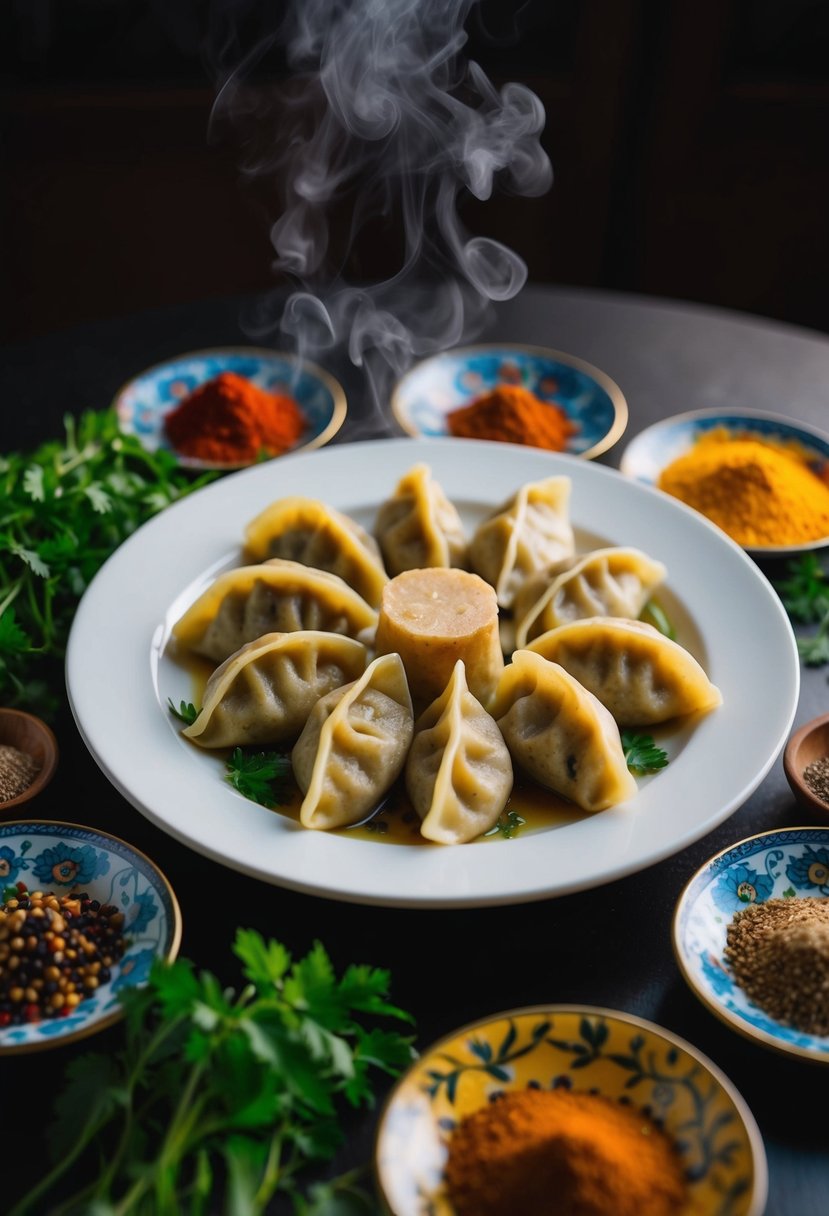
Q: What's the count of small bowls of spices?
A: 8